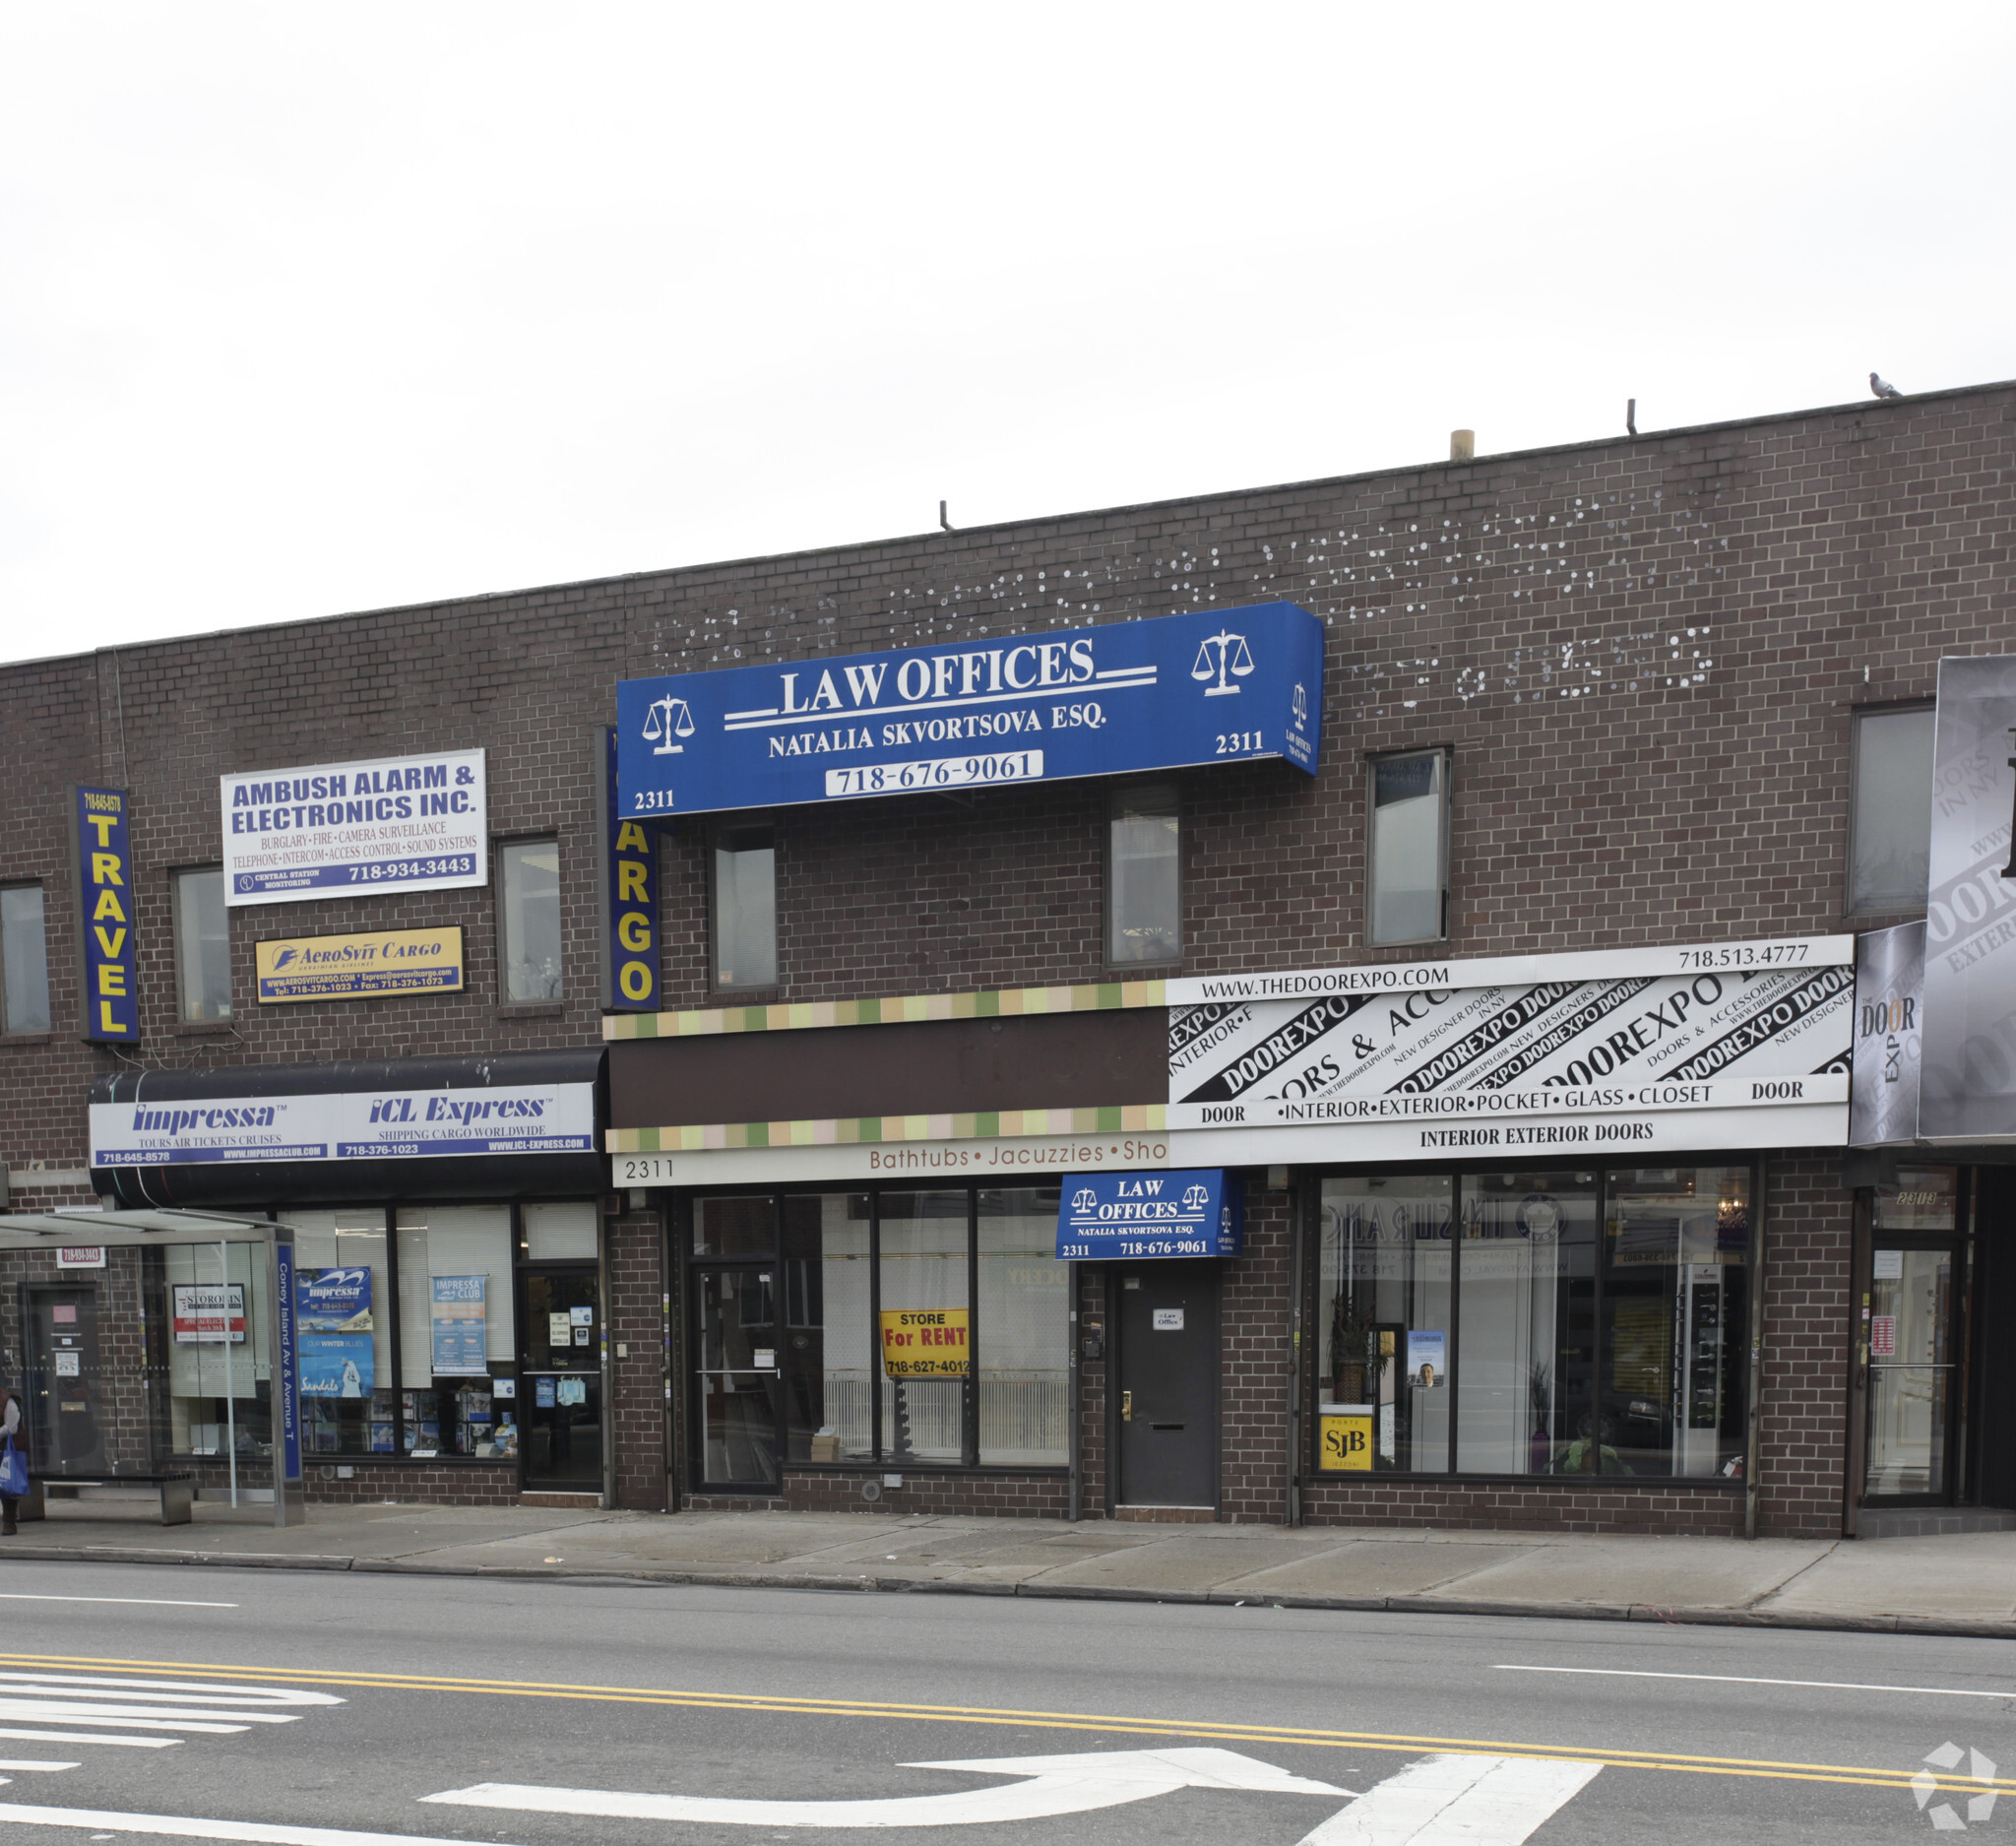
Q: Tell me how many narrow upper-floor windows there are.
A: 7